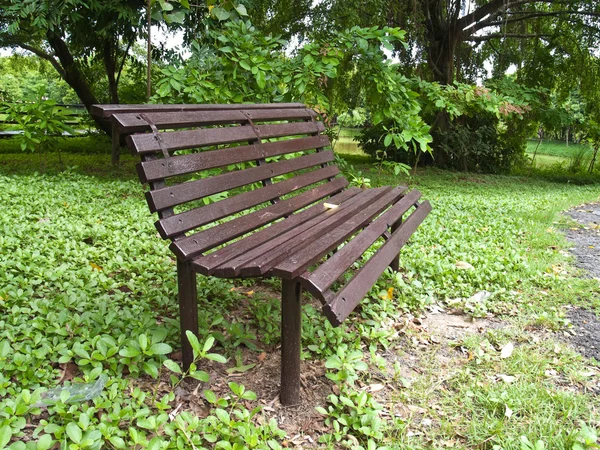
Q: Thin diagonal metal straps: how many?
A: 3